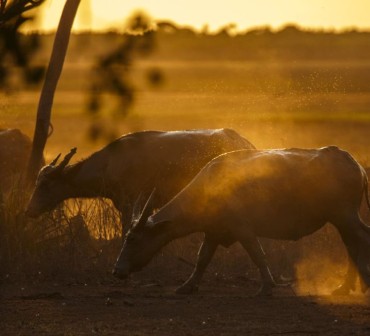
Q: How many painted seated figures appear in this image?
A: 0